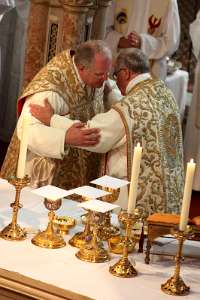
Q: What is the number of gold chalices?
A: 4